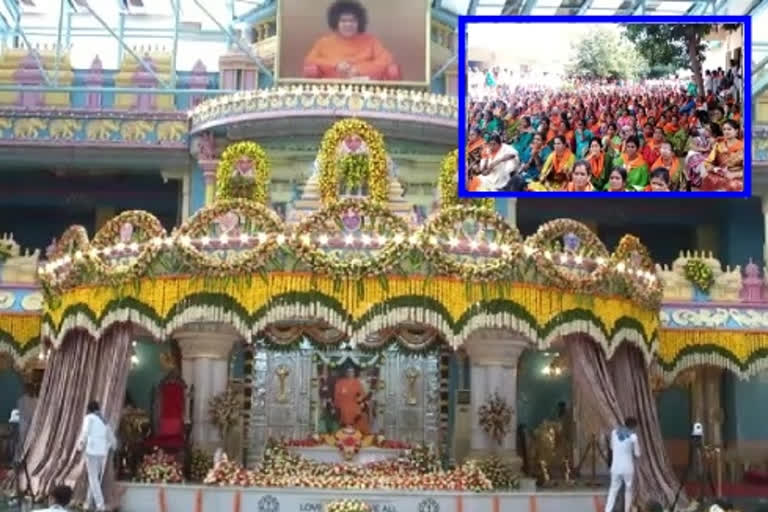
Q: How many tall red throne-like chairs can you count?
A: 1